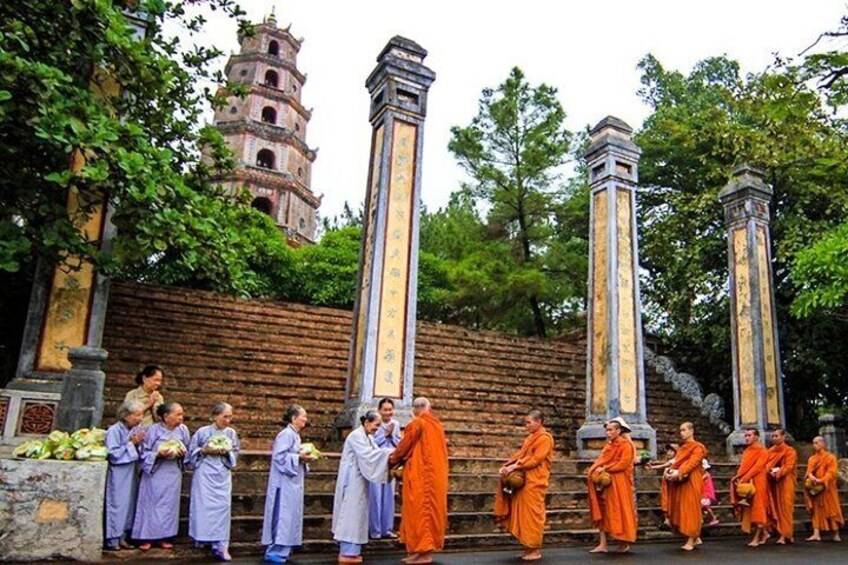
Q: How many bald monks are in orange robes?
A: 7